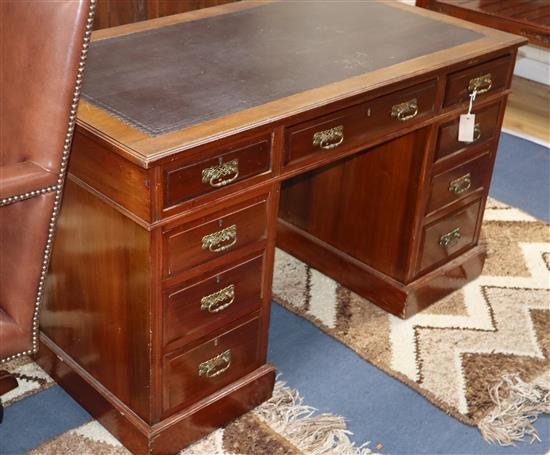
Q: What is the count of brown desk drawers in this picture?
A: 9